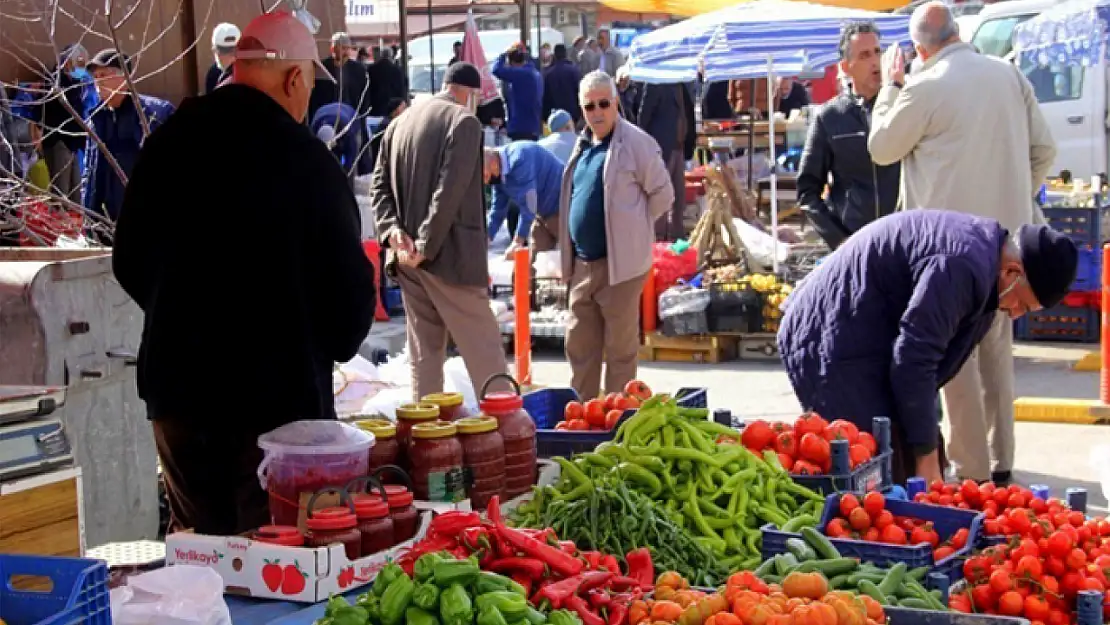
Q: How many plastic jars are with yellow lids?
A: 5